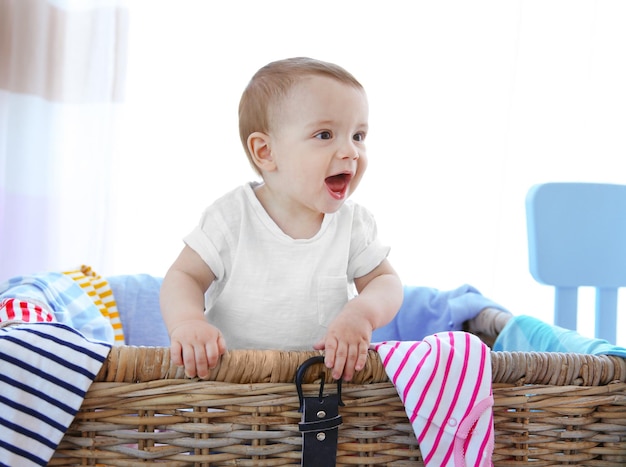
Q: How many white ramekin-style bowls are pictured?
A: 0